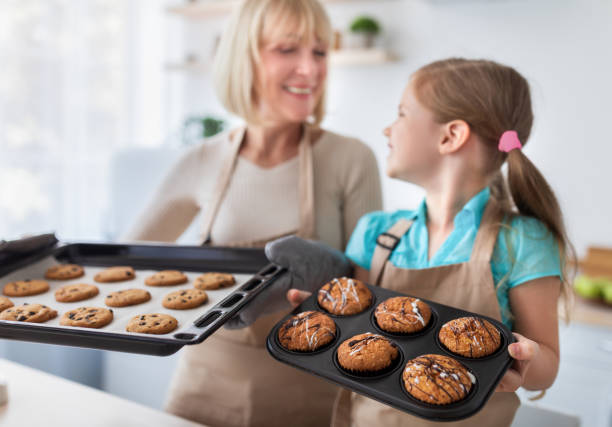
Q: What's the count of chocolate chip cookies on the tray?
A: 12